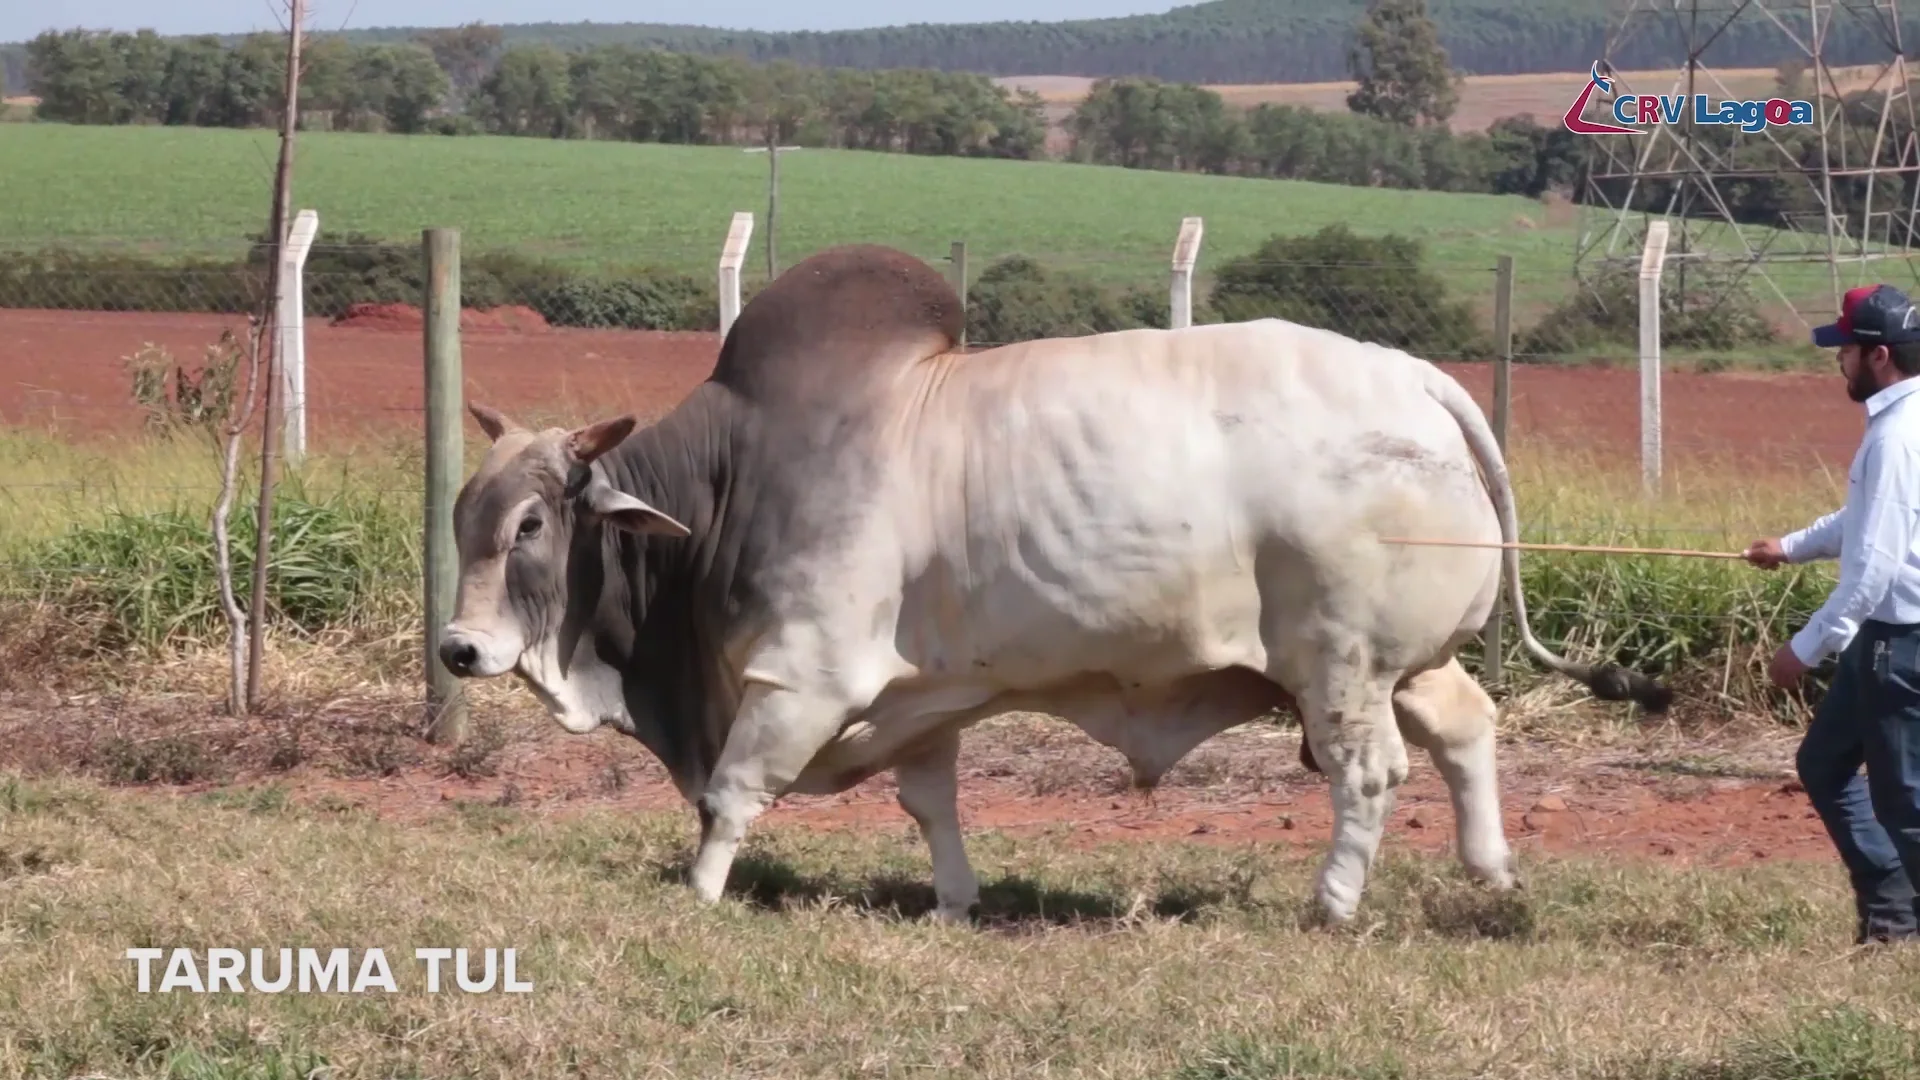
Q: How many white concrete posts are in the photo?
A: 4